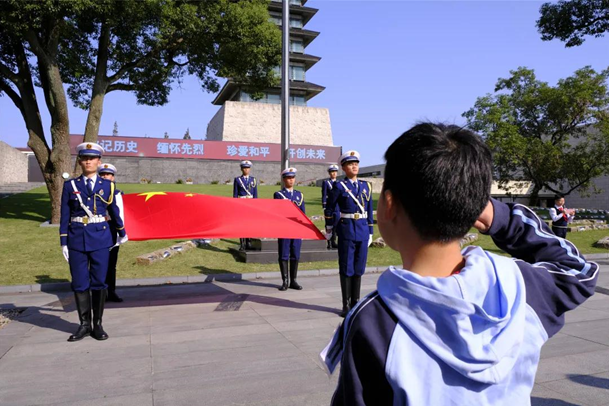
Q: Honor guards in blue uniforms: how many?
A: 6